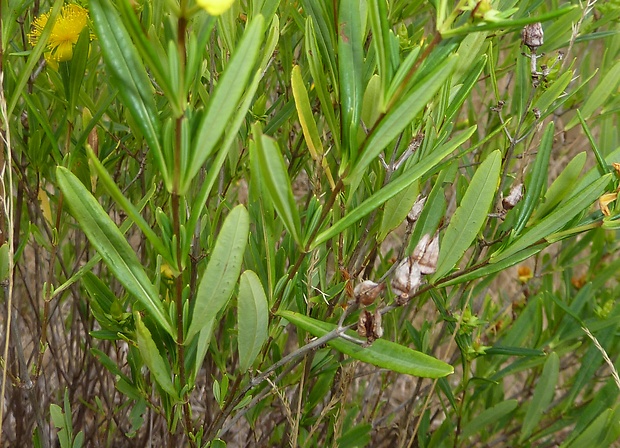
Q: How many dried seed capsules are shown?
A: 7